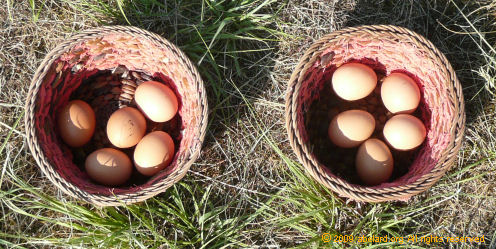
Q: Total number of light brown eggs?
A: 10